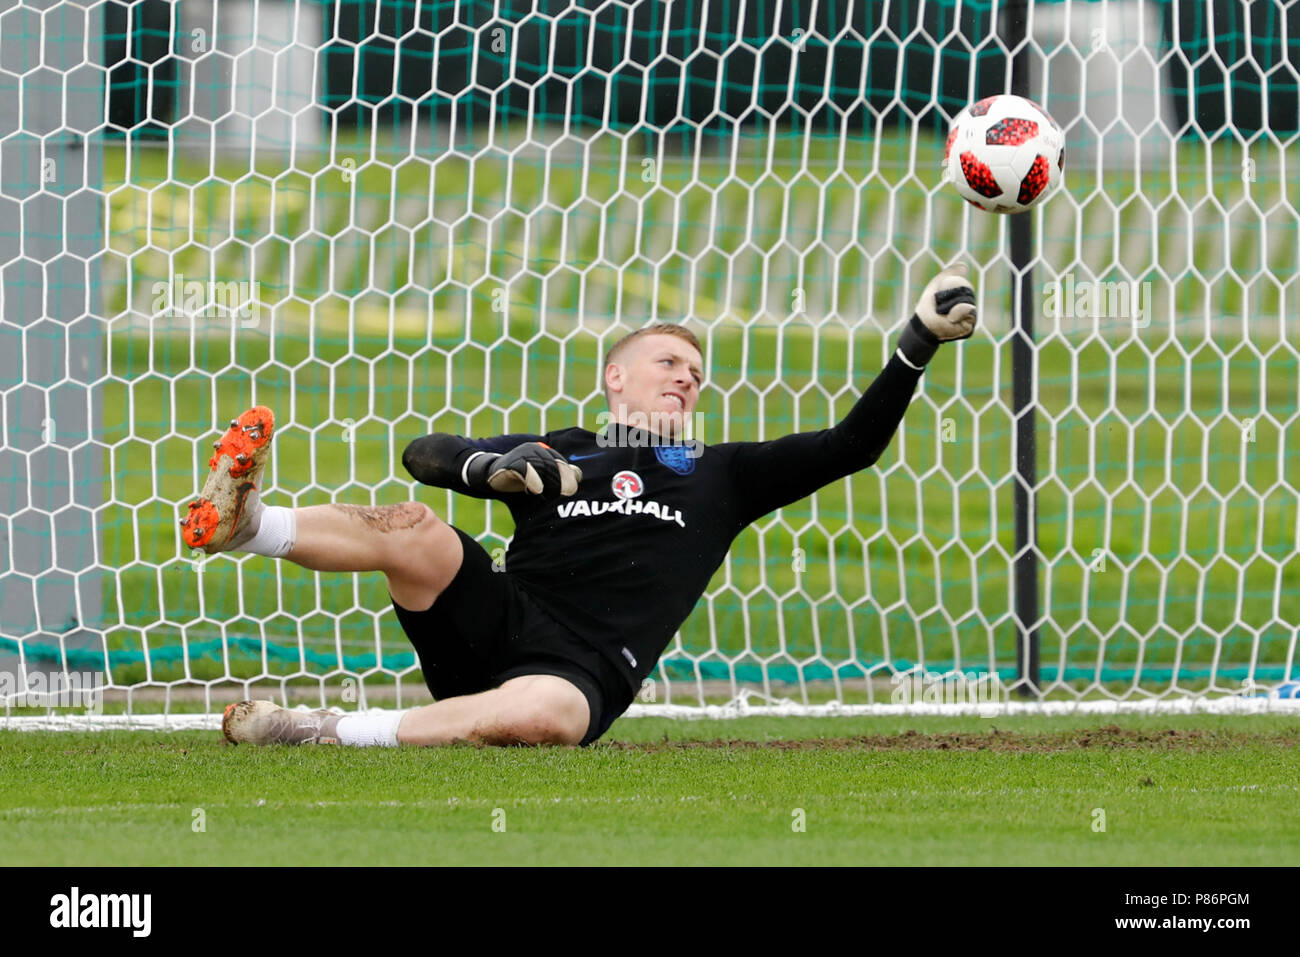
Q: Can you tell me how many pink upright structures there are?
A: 0